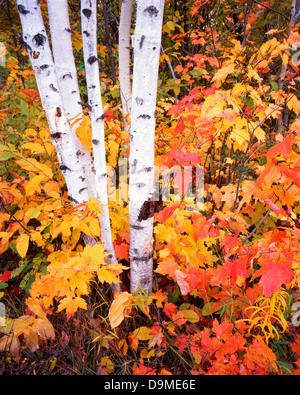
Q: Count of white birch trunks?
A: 5